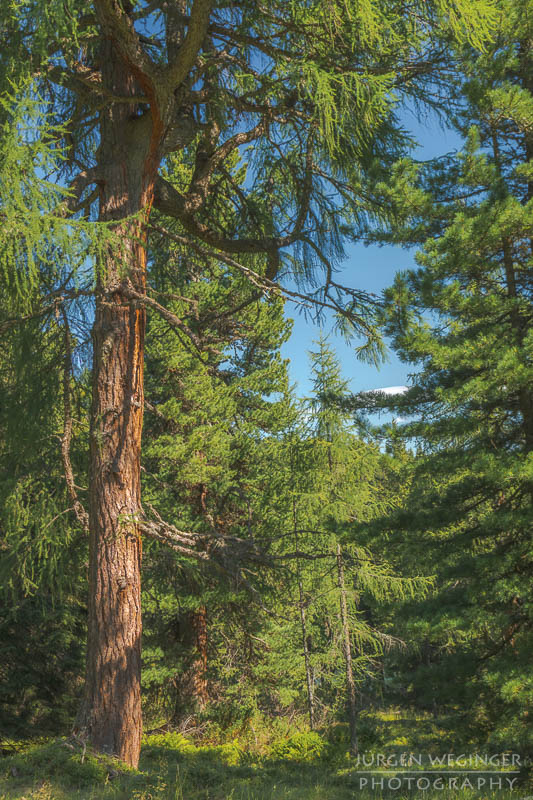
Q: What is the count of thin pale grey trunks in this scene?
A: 2